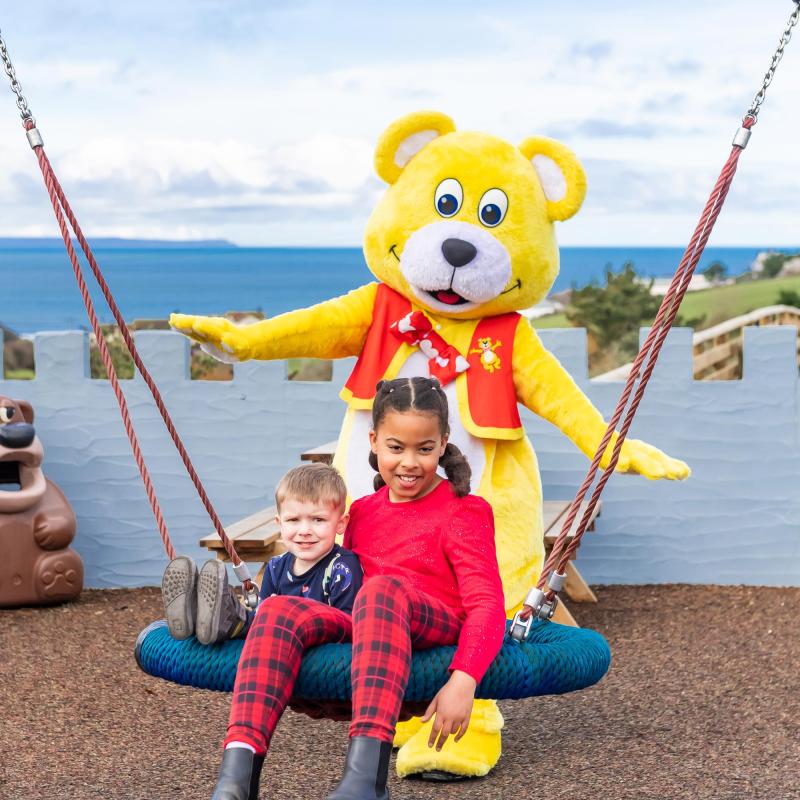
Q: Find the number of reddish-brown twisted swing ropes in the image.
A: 4